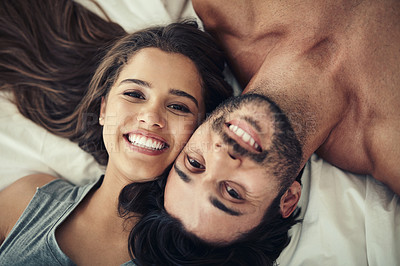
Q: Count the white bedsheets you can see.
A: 1